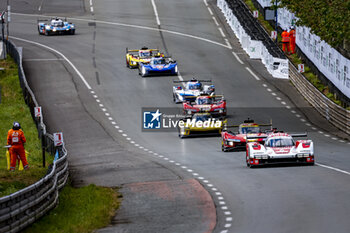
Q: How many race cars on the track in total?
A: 8